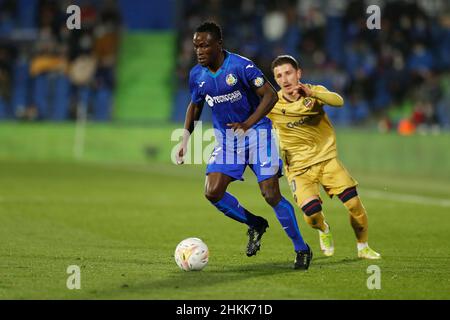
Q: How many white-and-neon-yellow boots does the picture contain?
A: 2